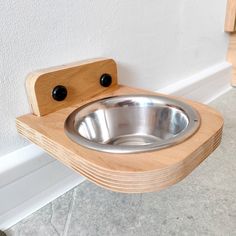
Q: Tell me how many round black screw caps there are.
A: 2